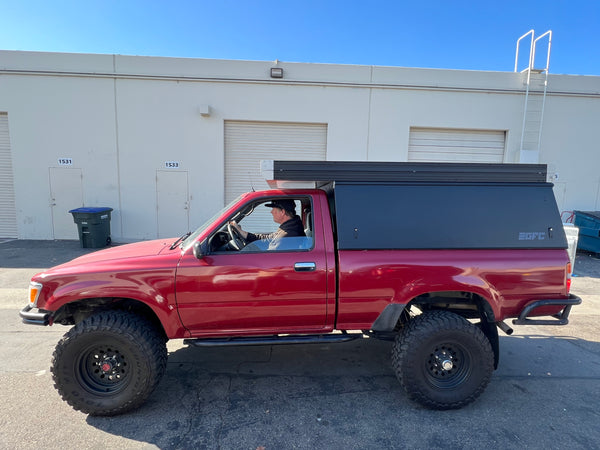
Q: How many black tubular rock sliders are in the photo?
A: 1